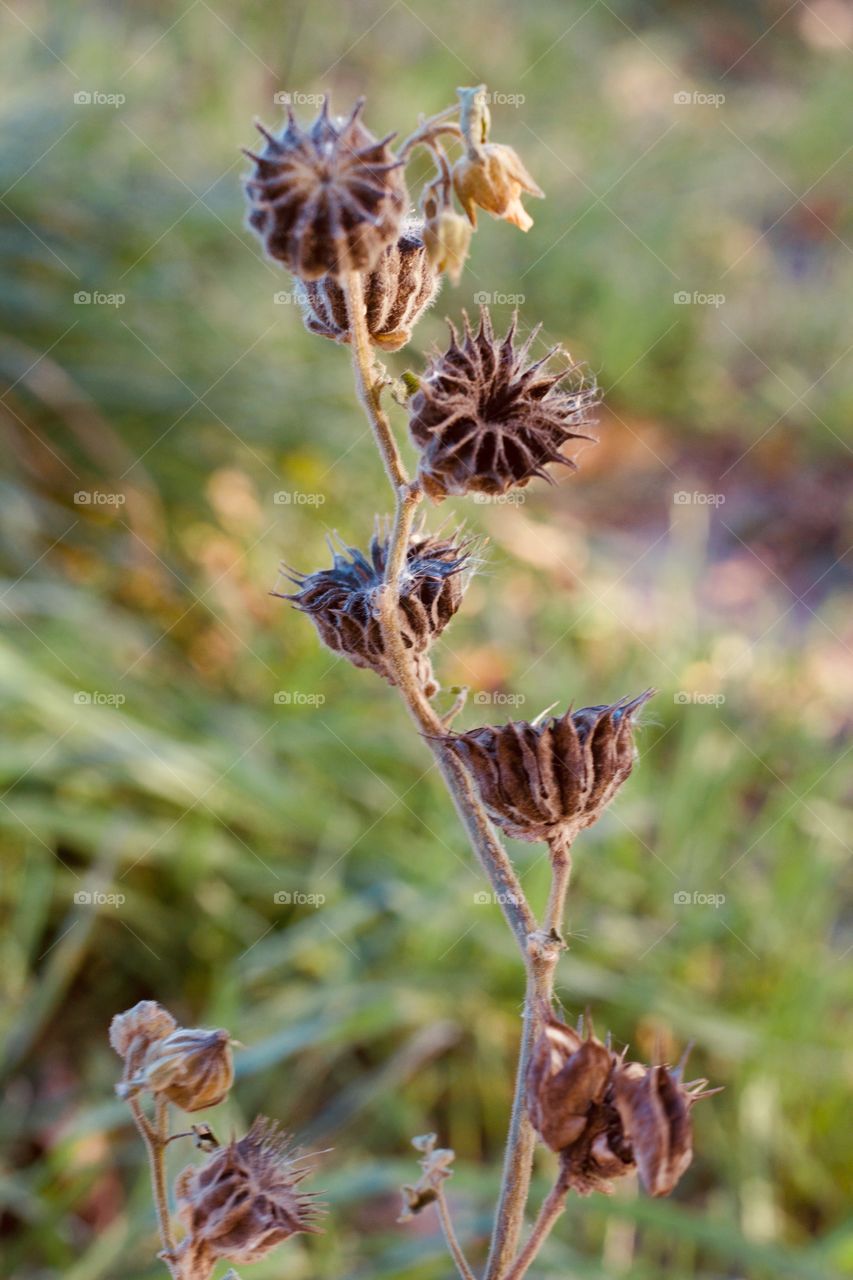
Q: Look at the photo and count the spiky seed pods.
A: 7